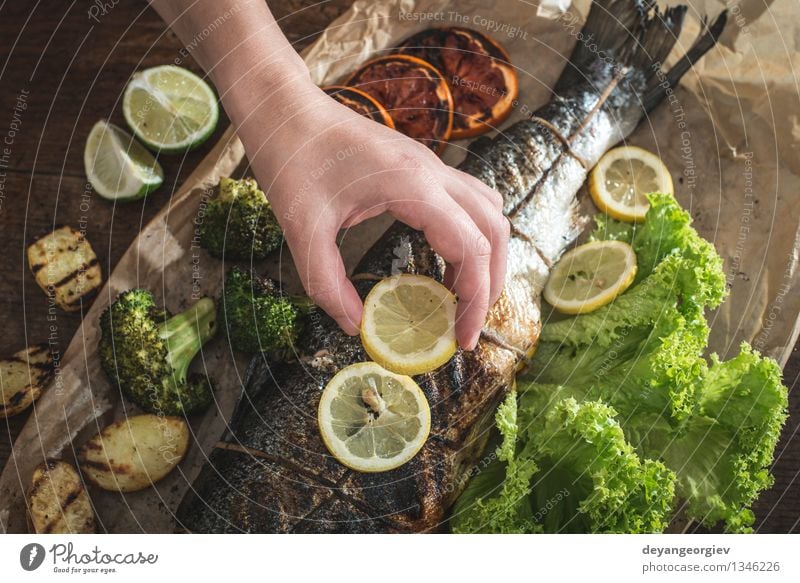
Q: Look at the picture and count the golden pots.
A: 0